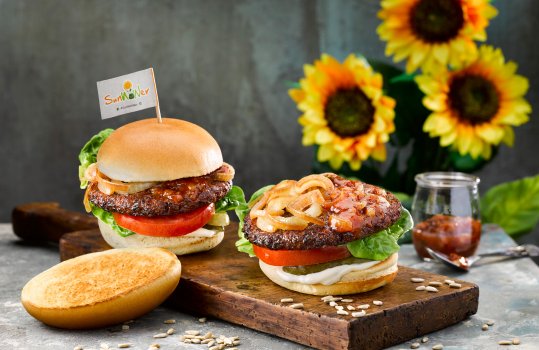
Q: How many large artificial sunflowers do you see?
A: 3